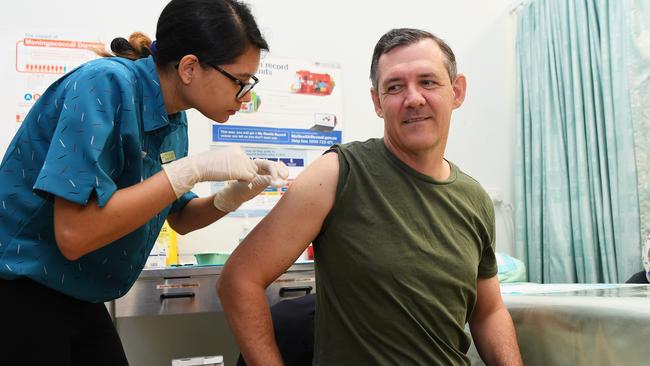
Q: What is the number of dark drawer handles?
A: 2